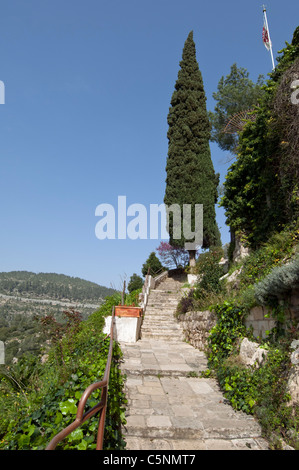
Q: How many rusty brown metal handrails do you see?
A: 1